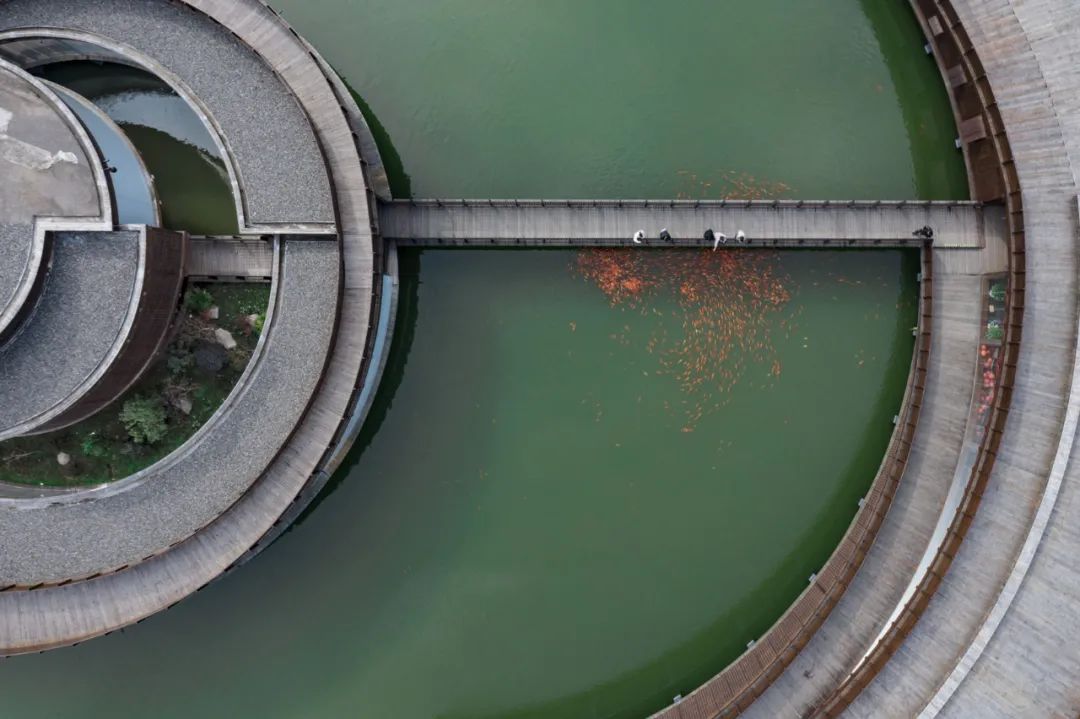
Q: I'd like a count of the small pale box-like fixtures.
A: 9